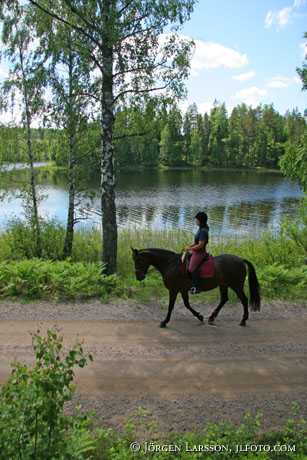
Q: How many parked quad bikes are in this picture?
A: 0